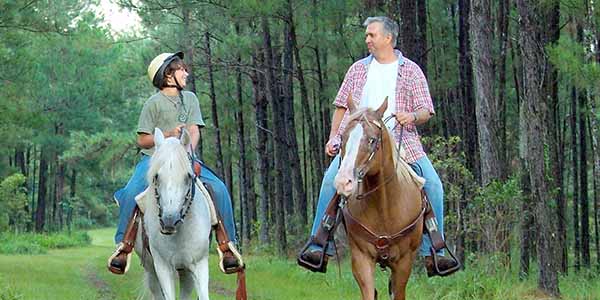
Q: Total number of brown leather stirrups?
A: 4